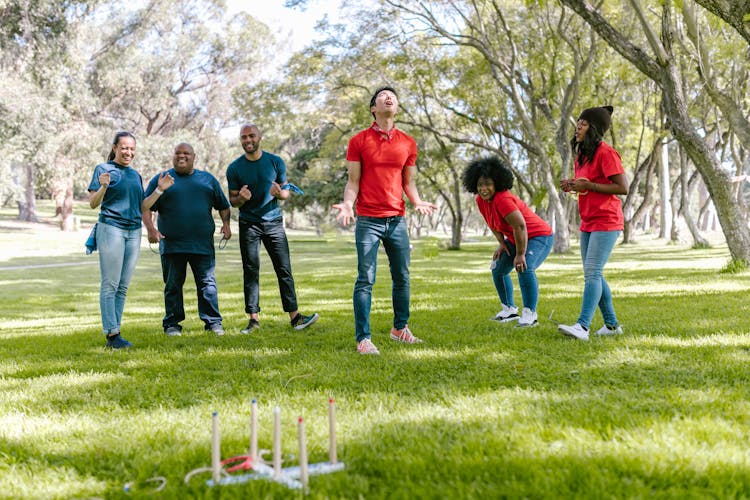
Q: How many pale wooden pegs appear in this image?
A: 5